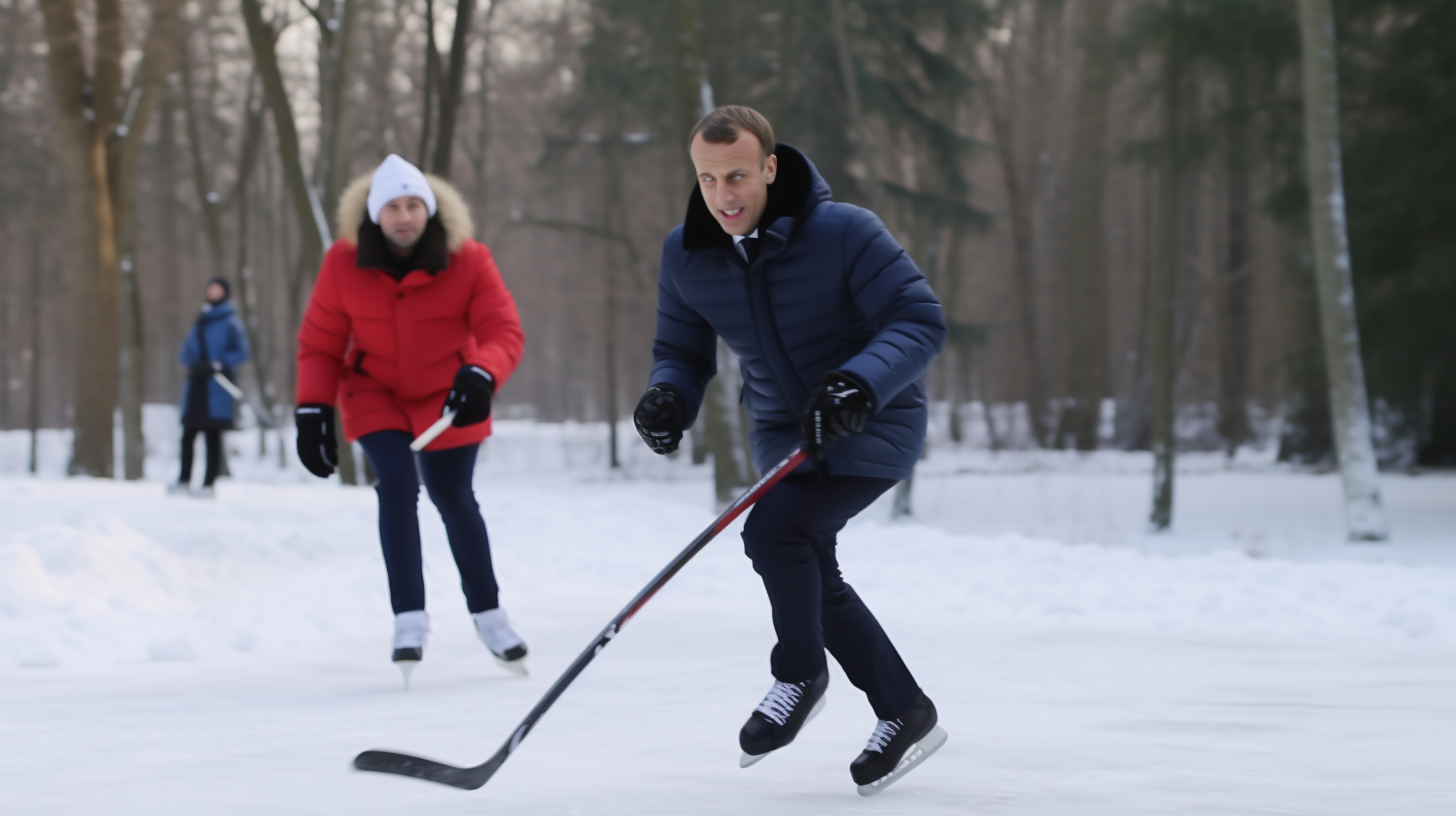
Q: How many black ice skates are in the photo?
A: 2